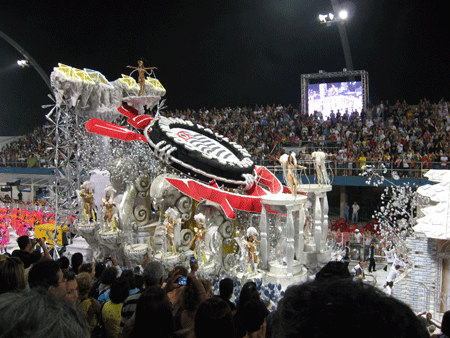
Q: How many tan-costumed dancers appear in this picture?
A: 8